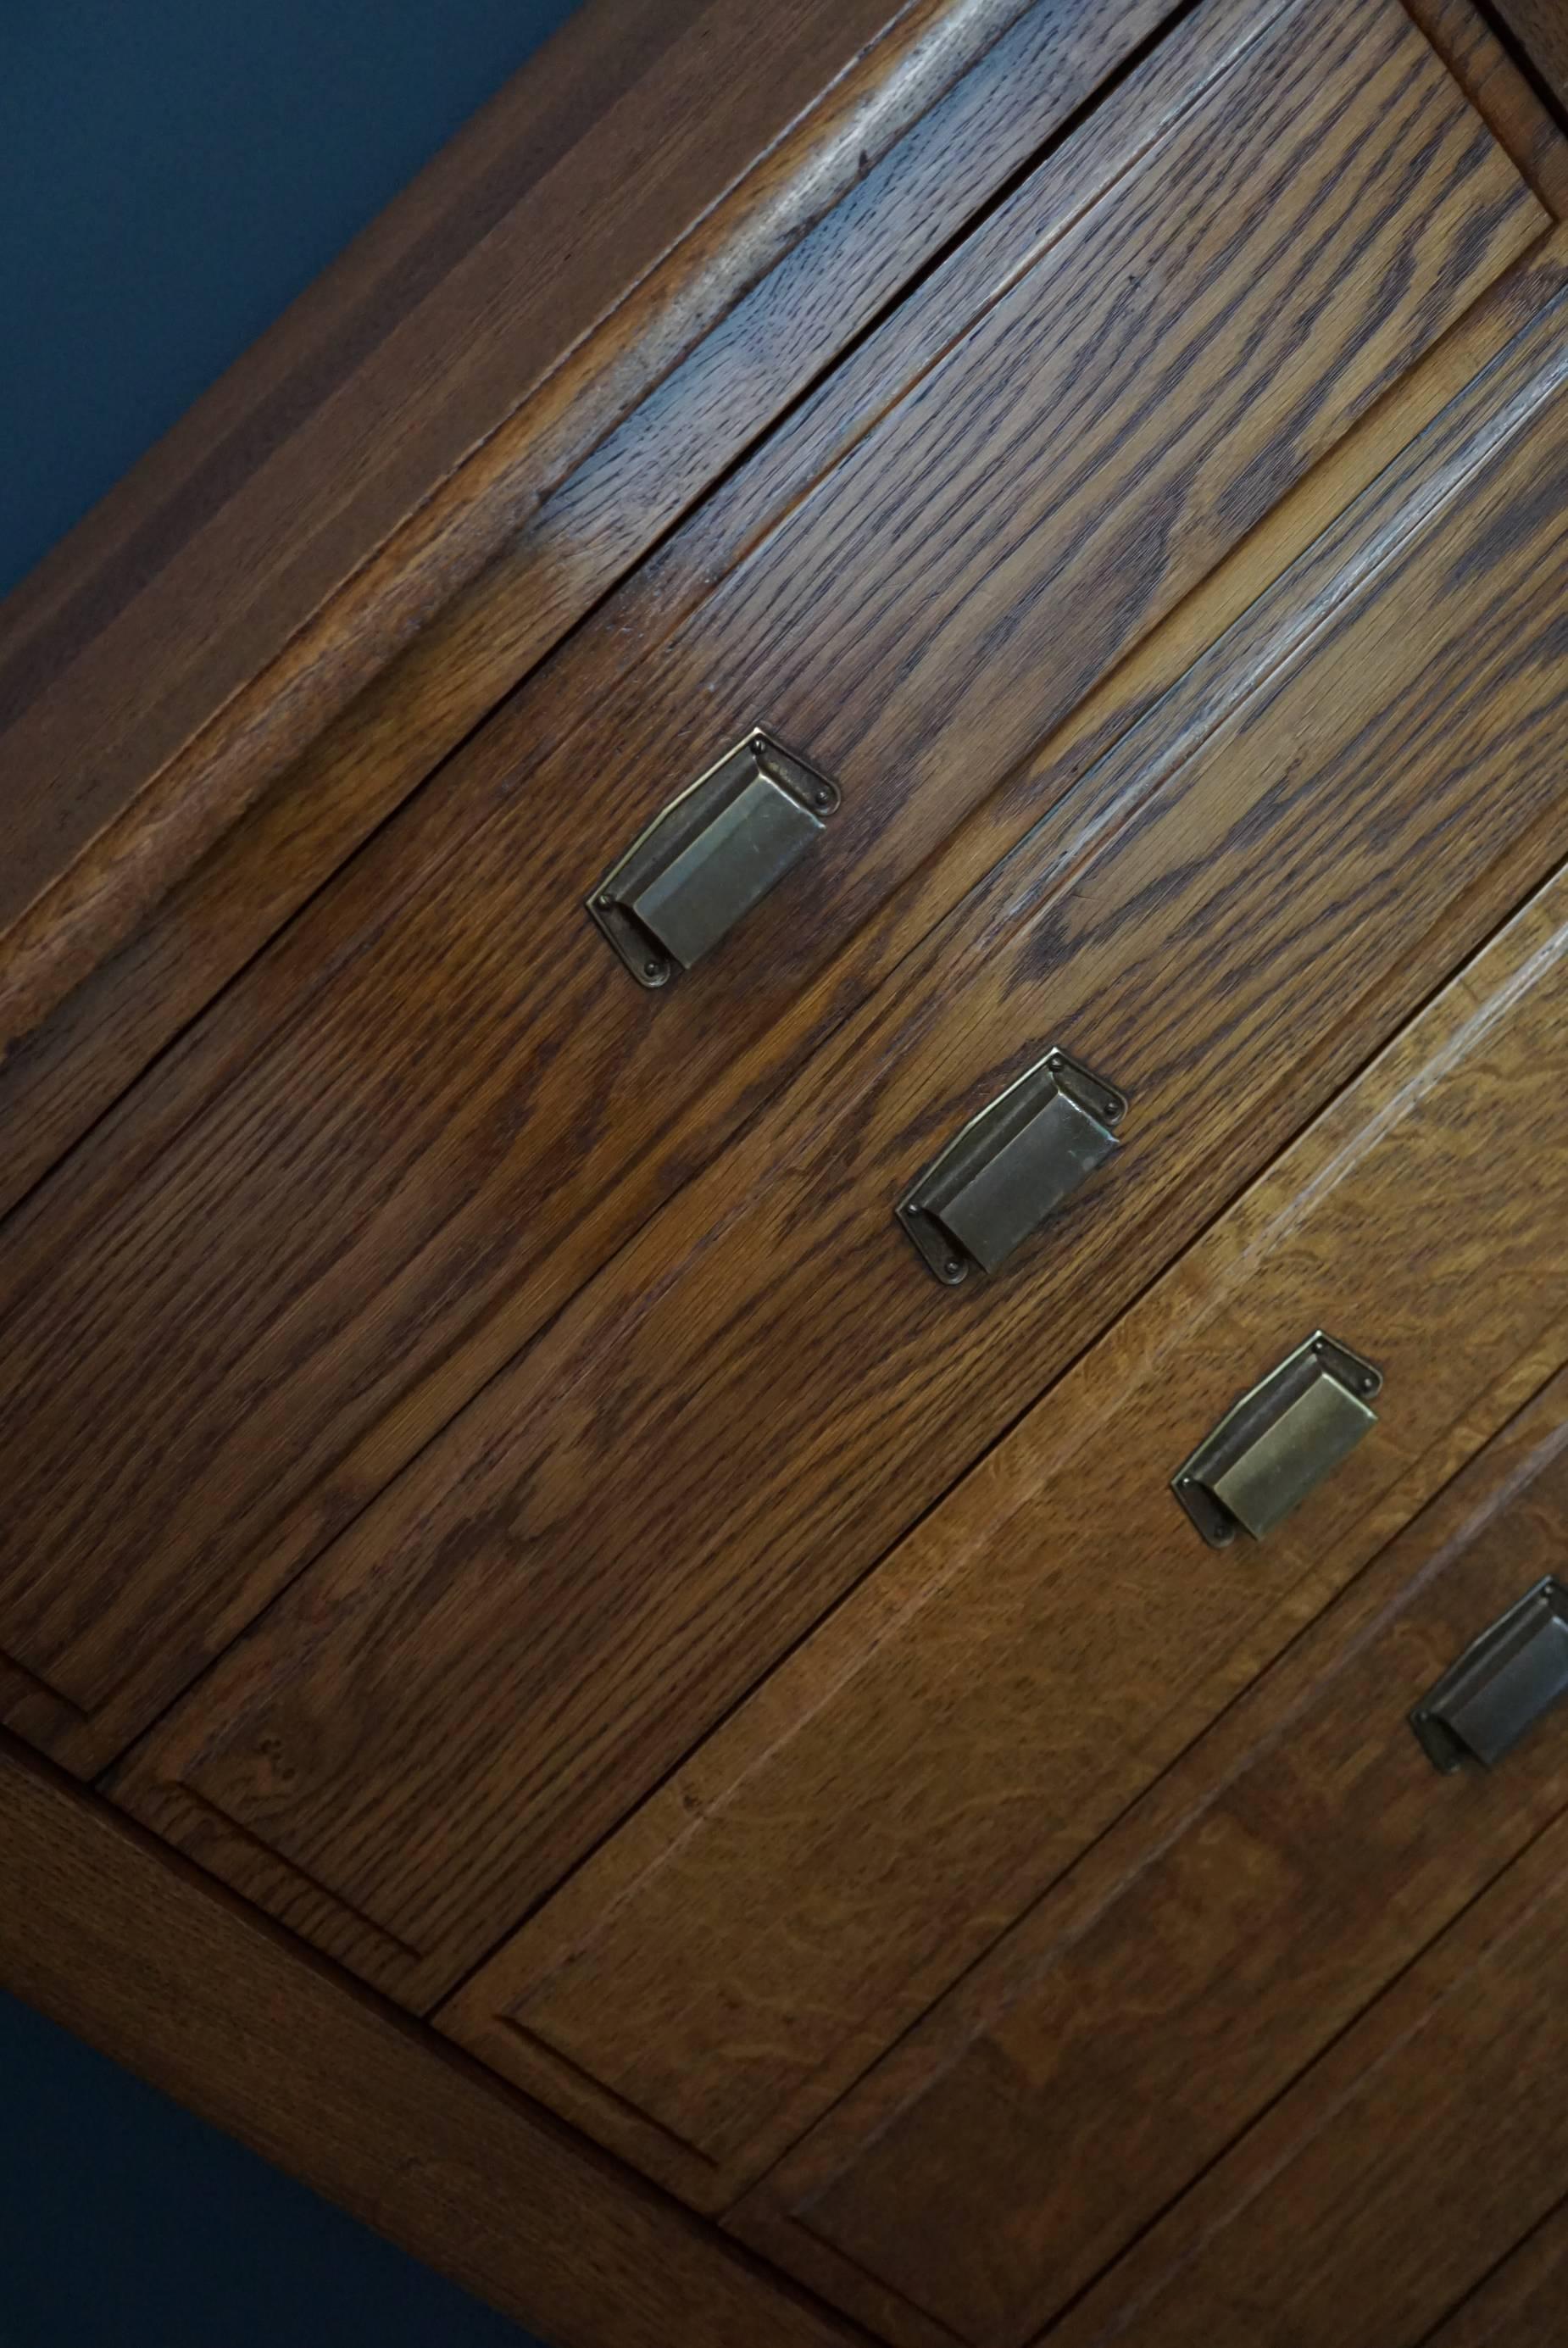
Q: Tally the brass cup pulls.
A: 4